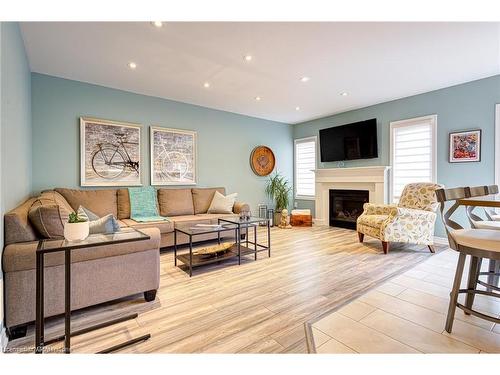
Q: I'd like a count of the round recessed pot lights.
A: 8